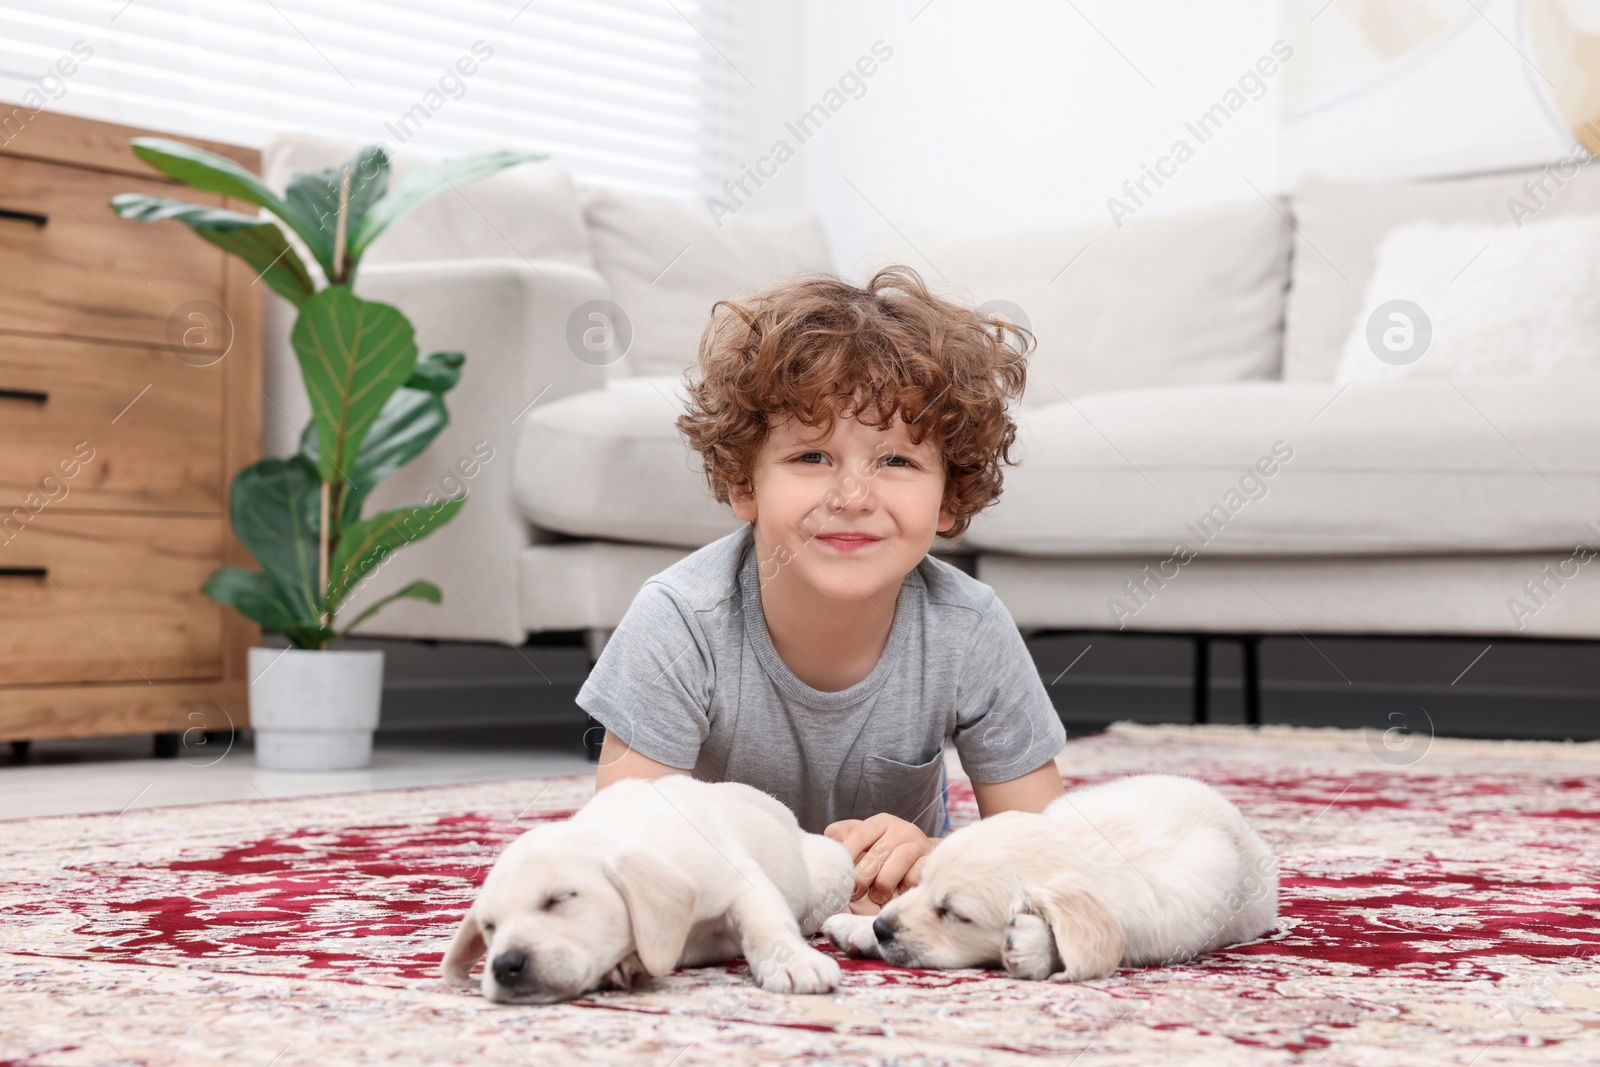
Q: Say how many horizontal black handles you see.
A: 3